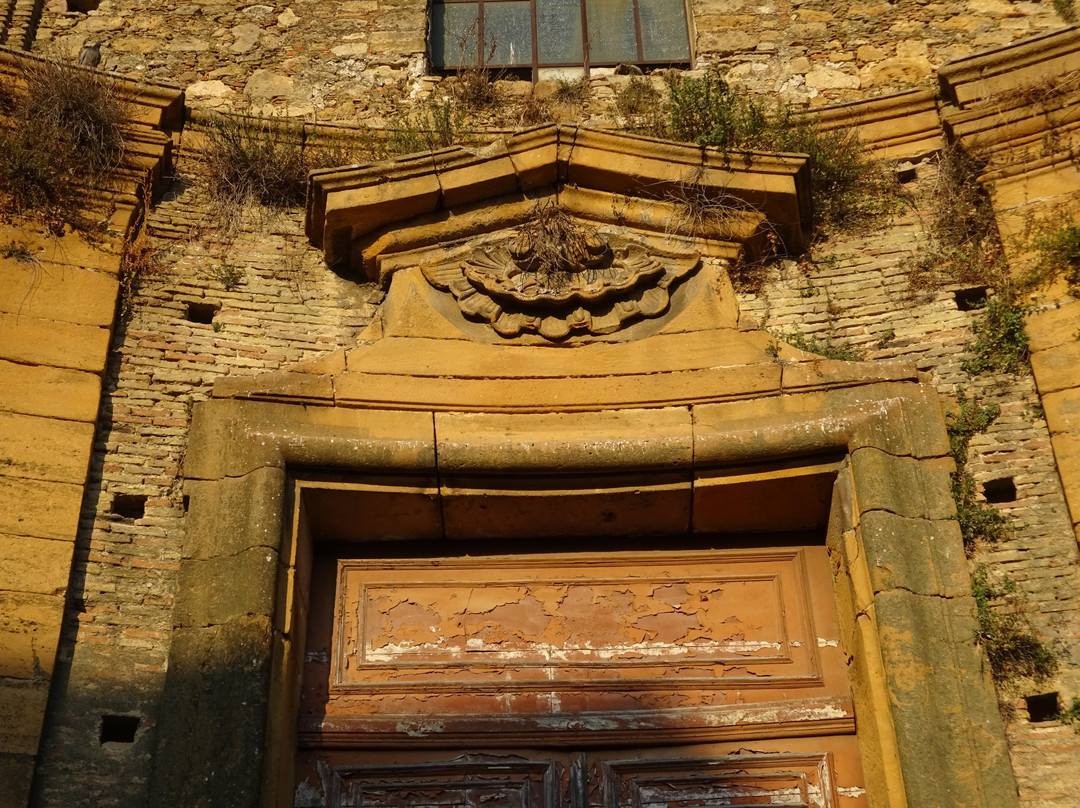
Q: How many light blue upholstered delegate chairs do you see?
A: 0